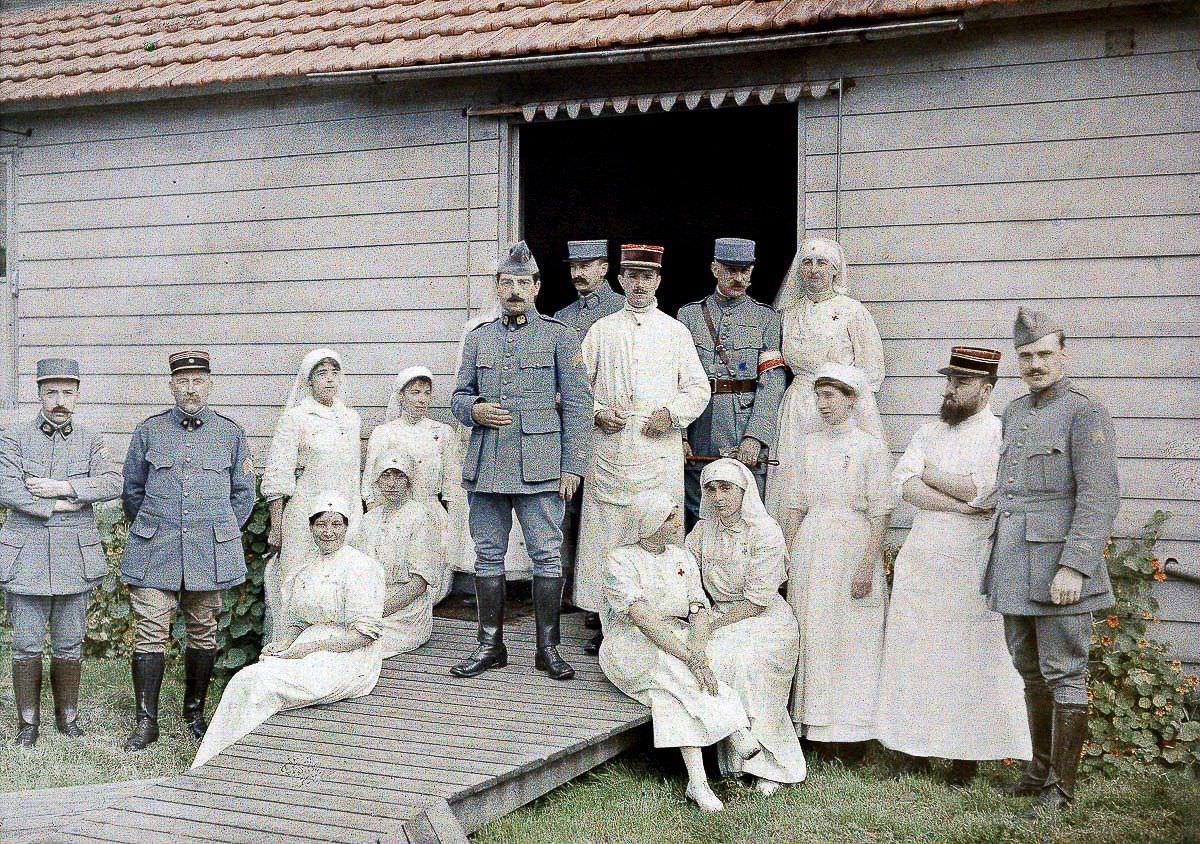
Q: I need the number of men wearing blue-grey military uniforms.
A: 6